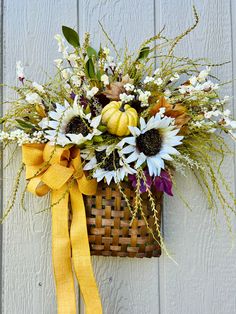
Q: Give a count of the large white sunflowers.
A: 3